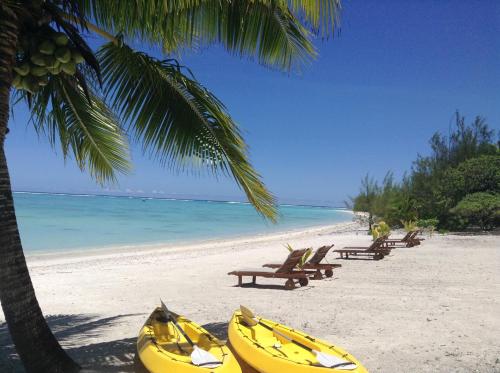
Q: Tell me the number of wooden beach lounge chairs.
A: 6